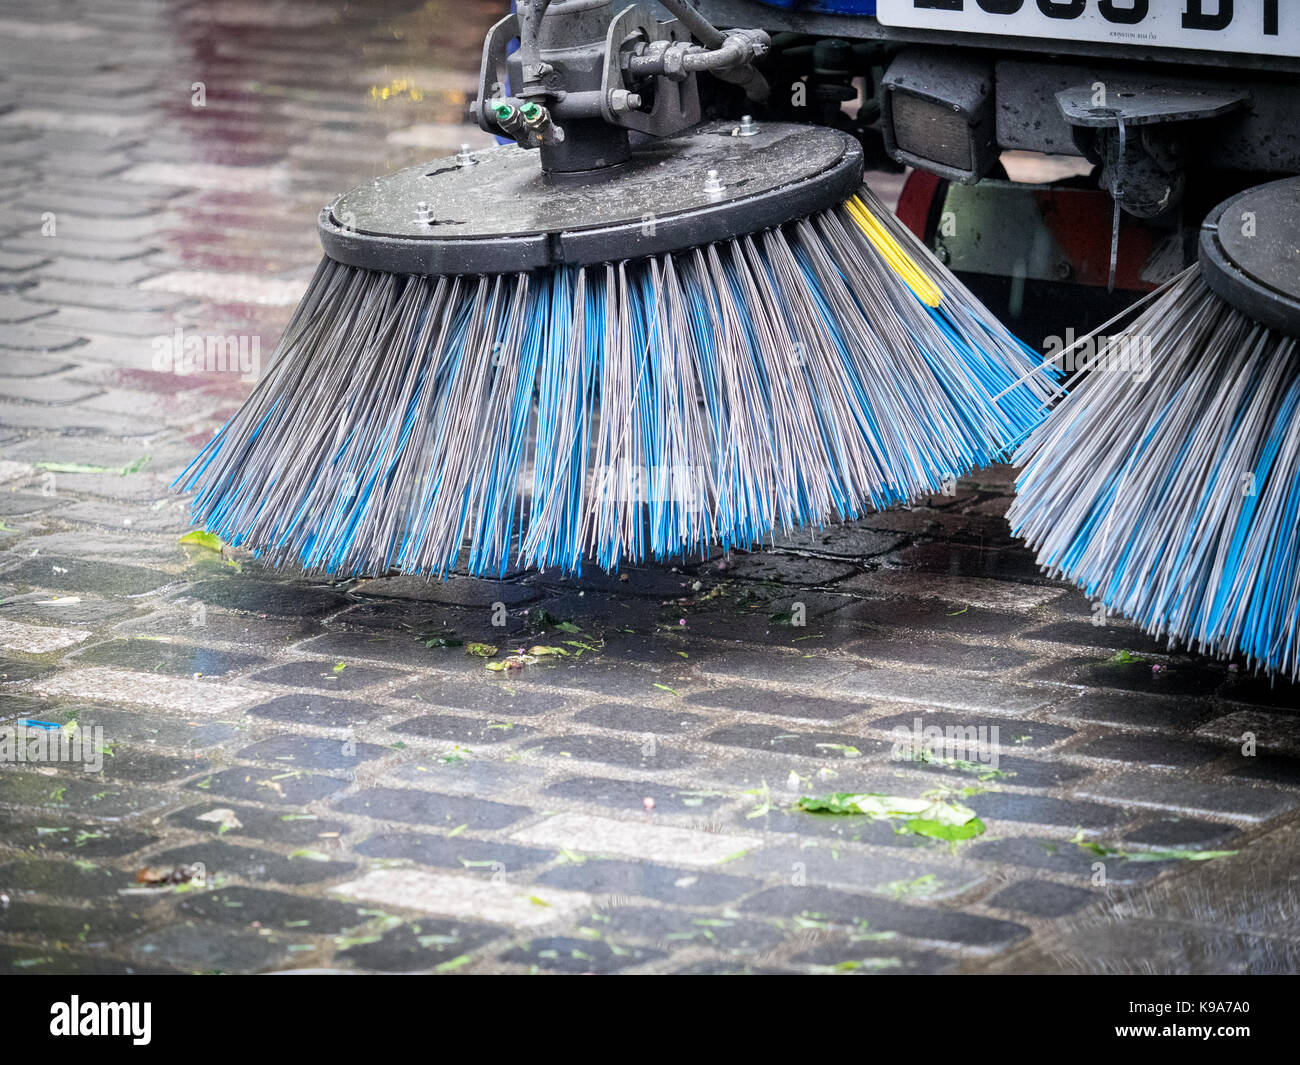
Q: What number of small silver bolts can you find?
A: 4